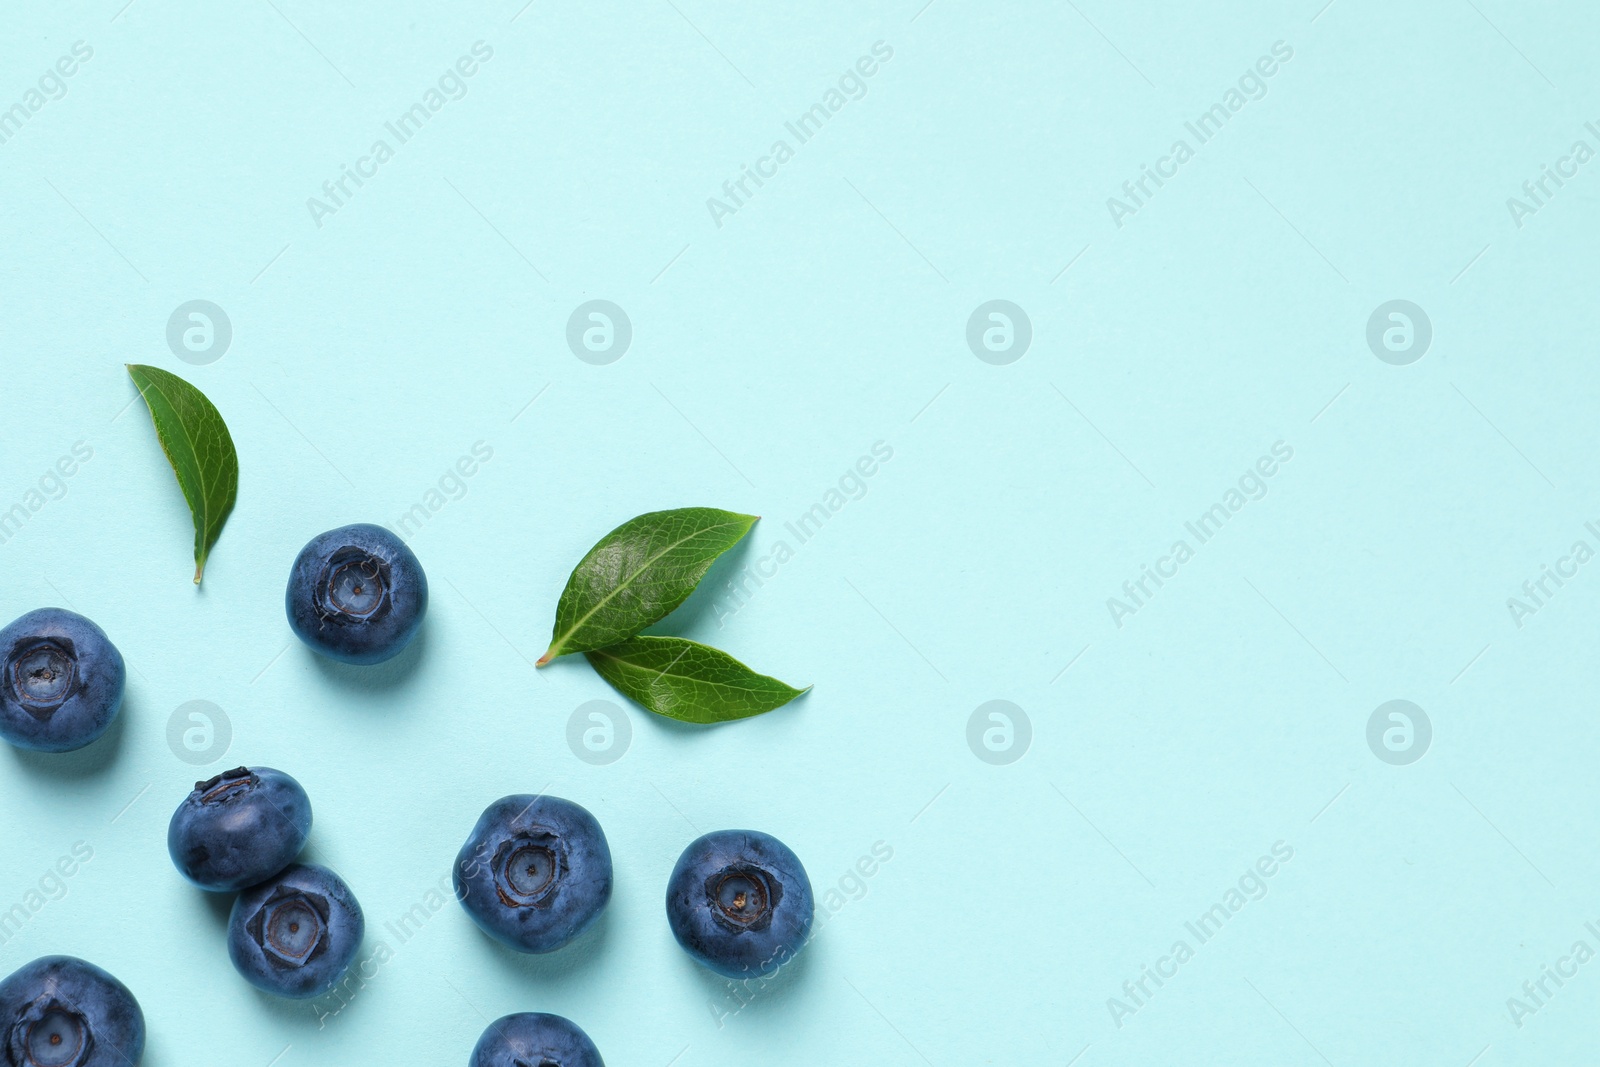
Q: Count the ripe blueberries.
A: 8